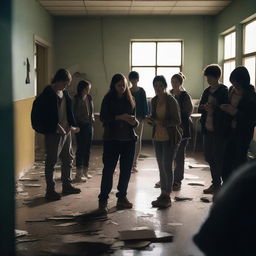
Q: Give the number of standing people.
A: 8